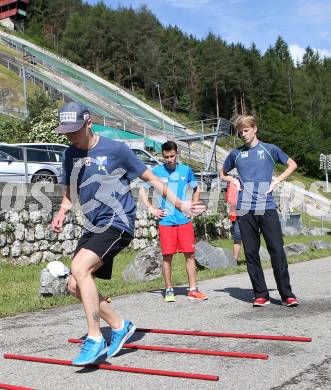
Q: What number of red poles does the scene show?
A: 4